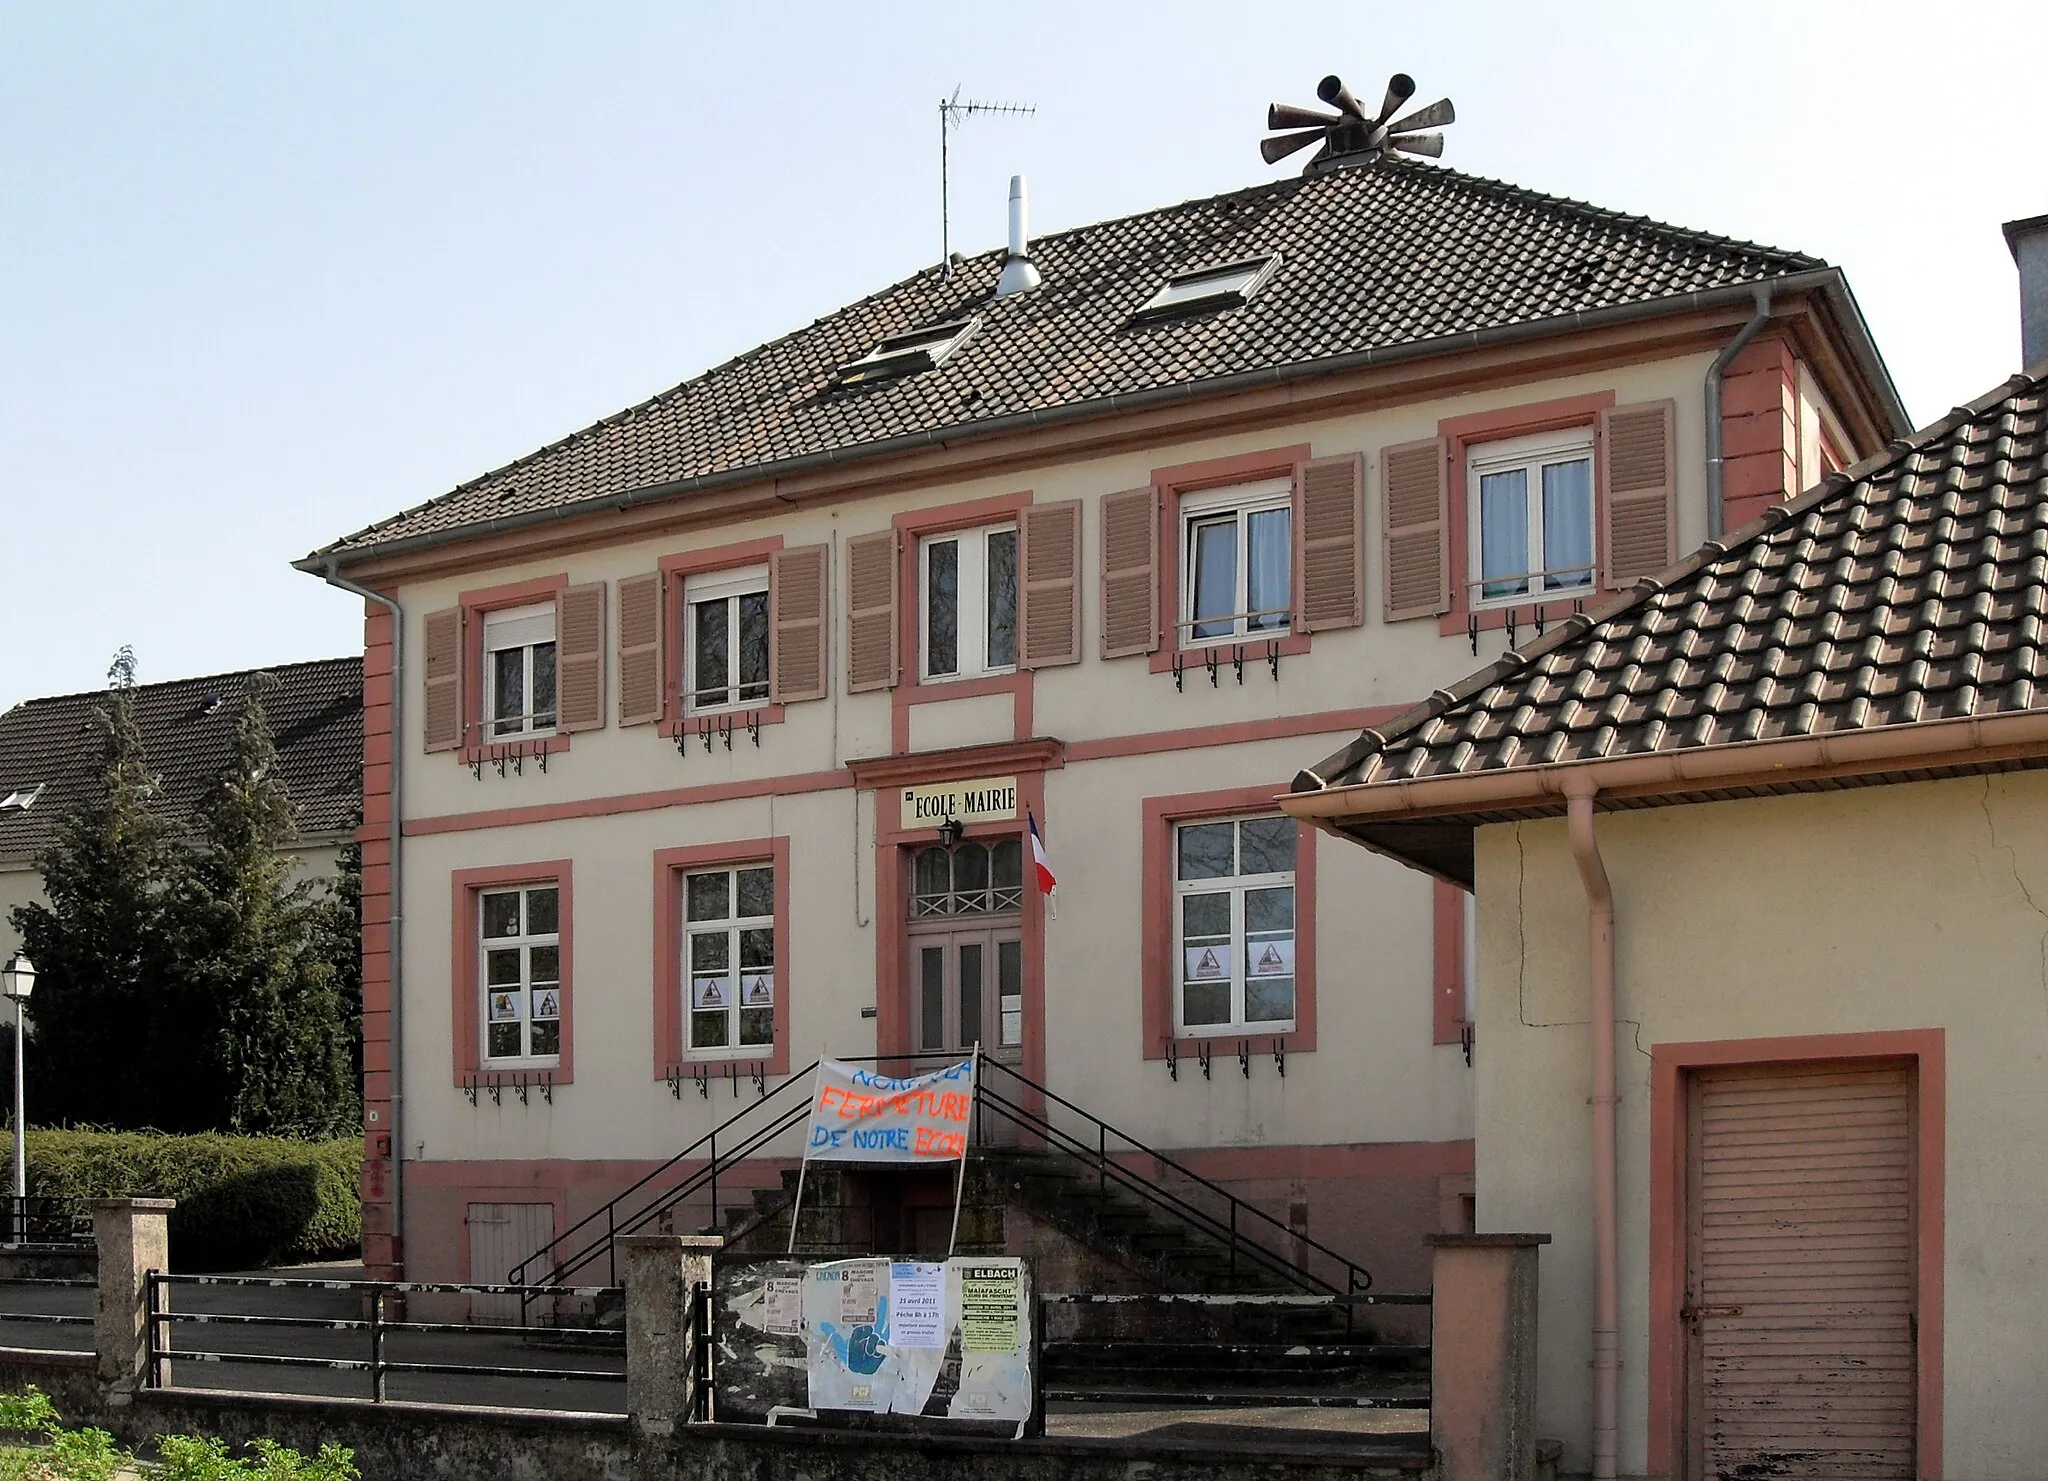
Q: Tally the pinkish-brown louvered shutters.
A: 10